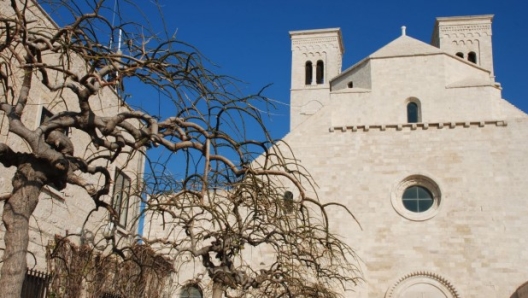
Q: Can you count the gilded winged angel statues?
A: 0